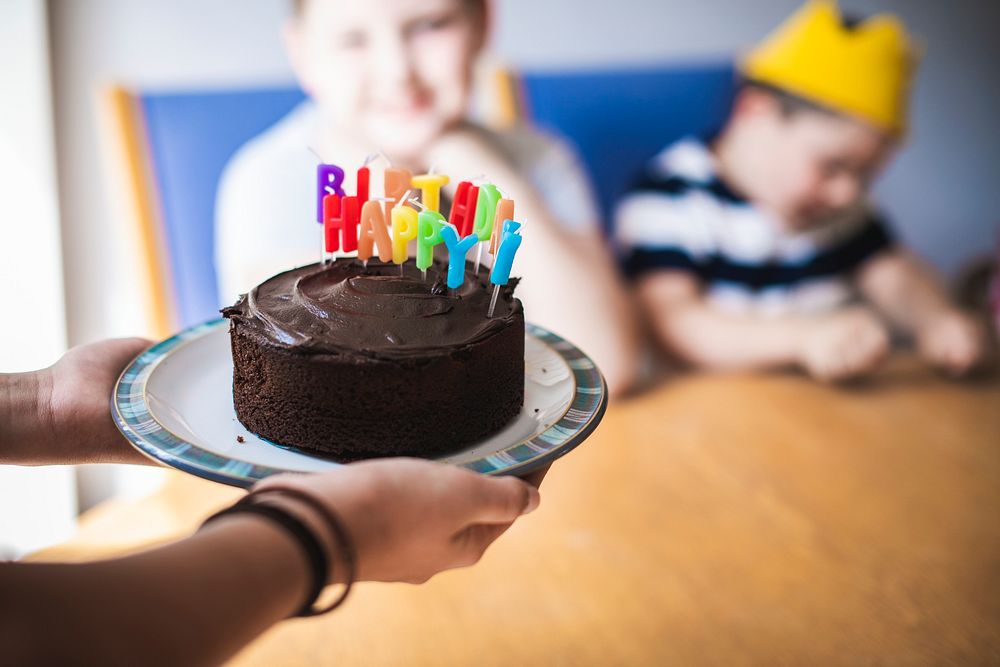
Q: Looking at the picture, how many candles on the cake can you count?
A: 13